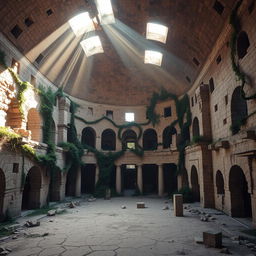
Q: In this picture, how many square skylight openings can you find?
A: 5